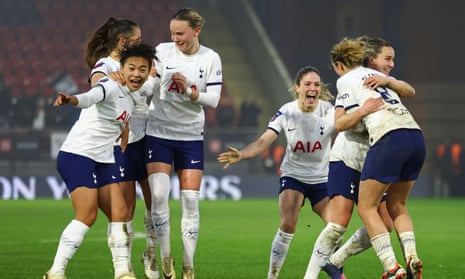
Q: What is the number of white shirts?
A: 6